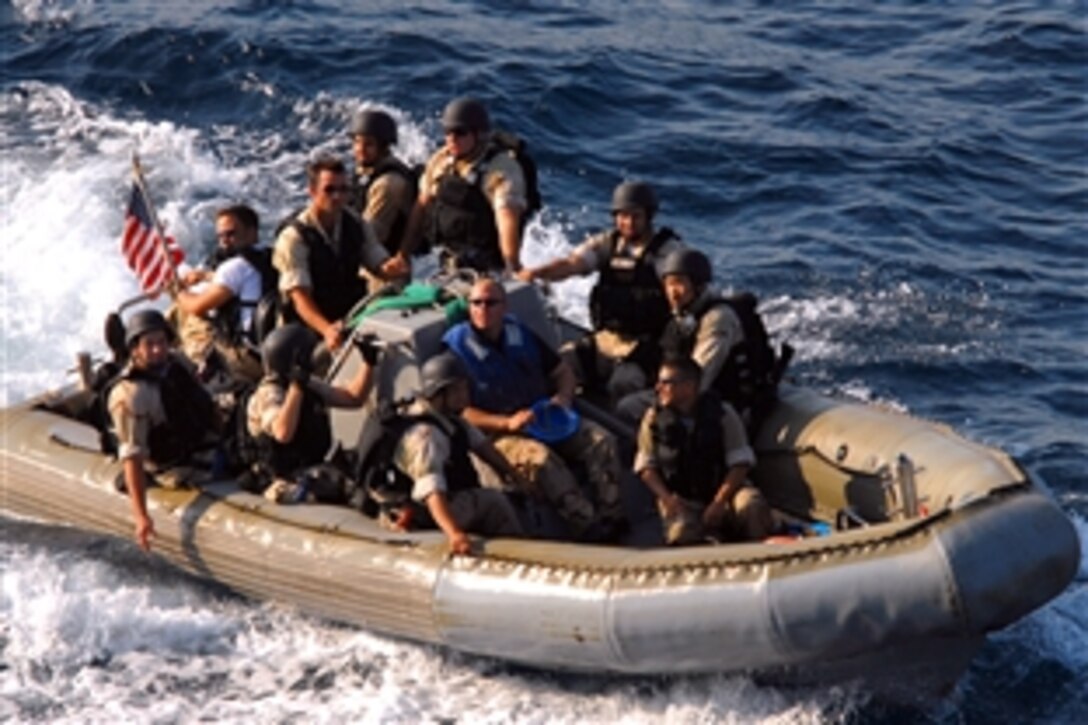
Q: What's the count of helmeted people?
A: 7